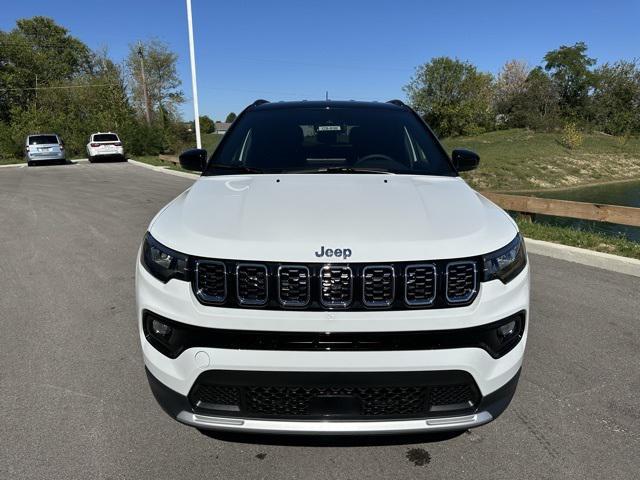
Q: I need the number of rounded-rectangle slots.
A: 7